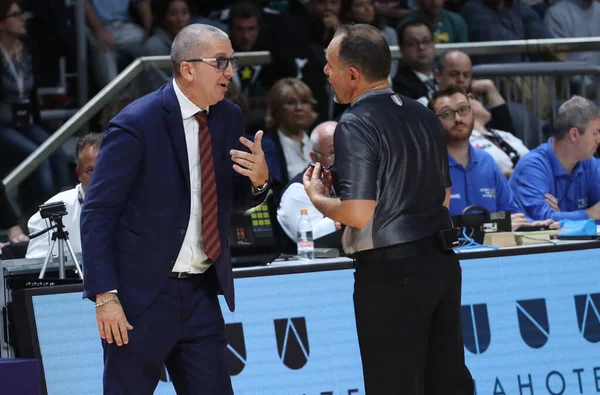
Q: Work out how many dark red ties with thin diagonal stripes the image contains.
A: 1